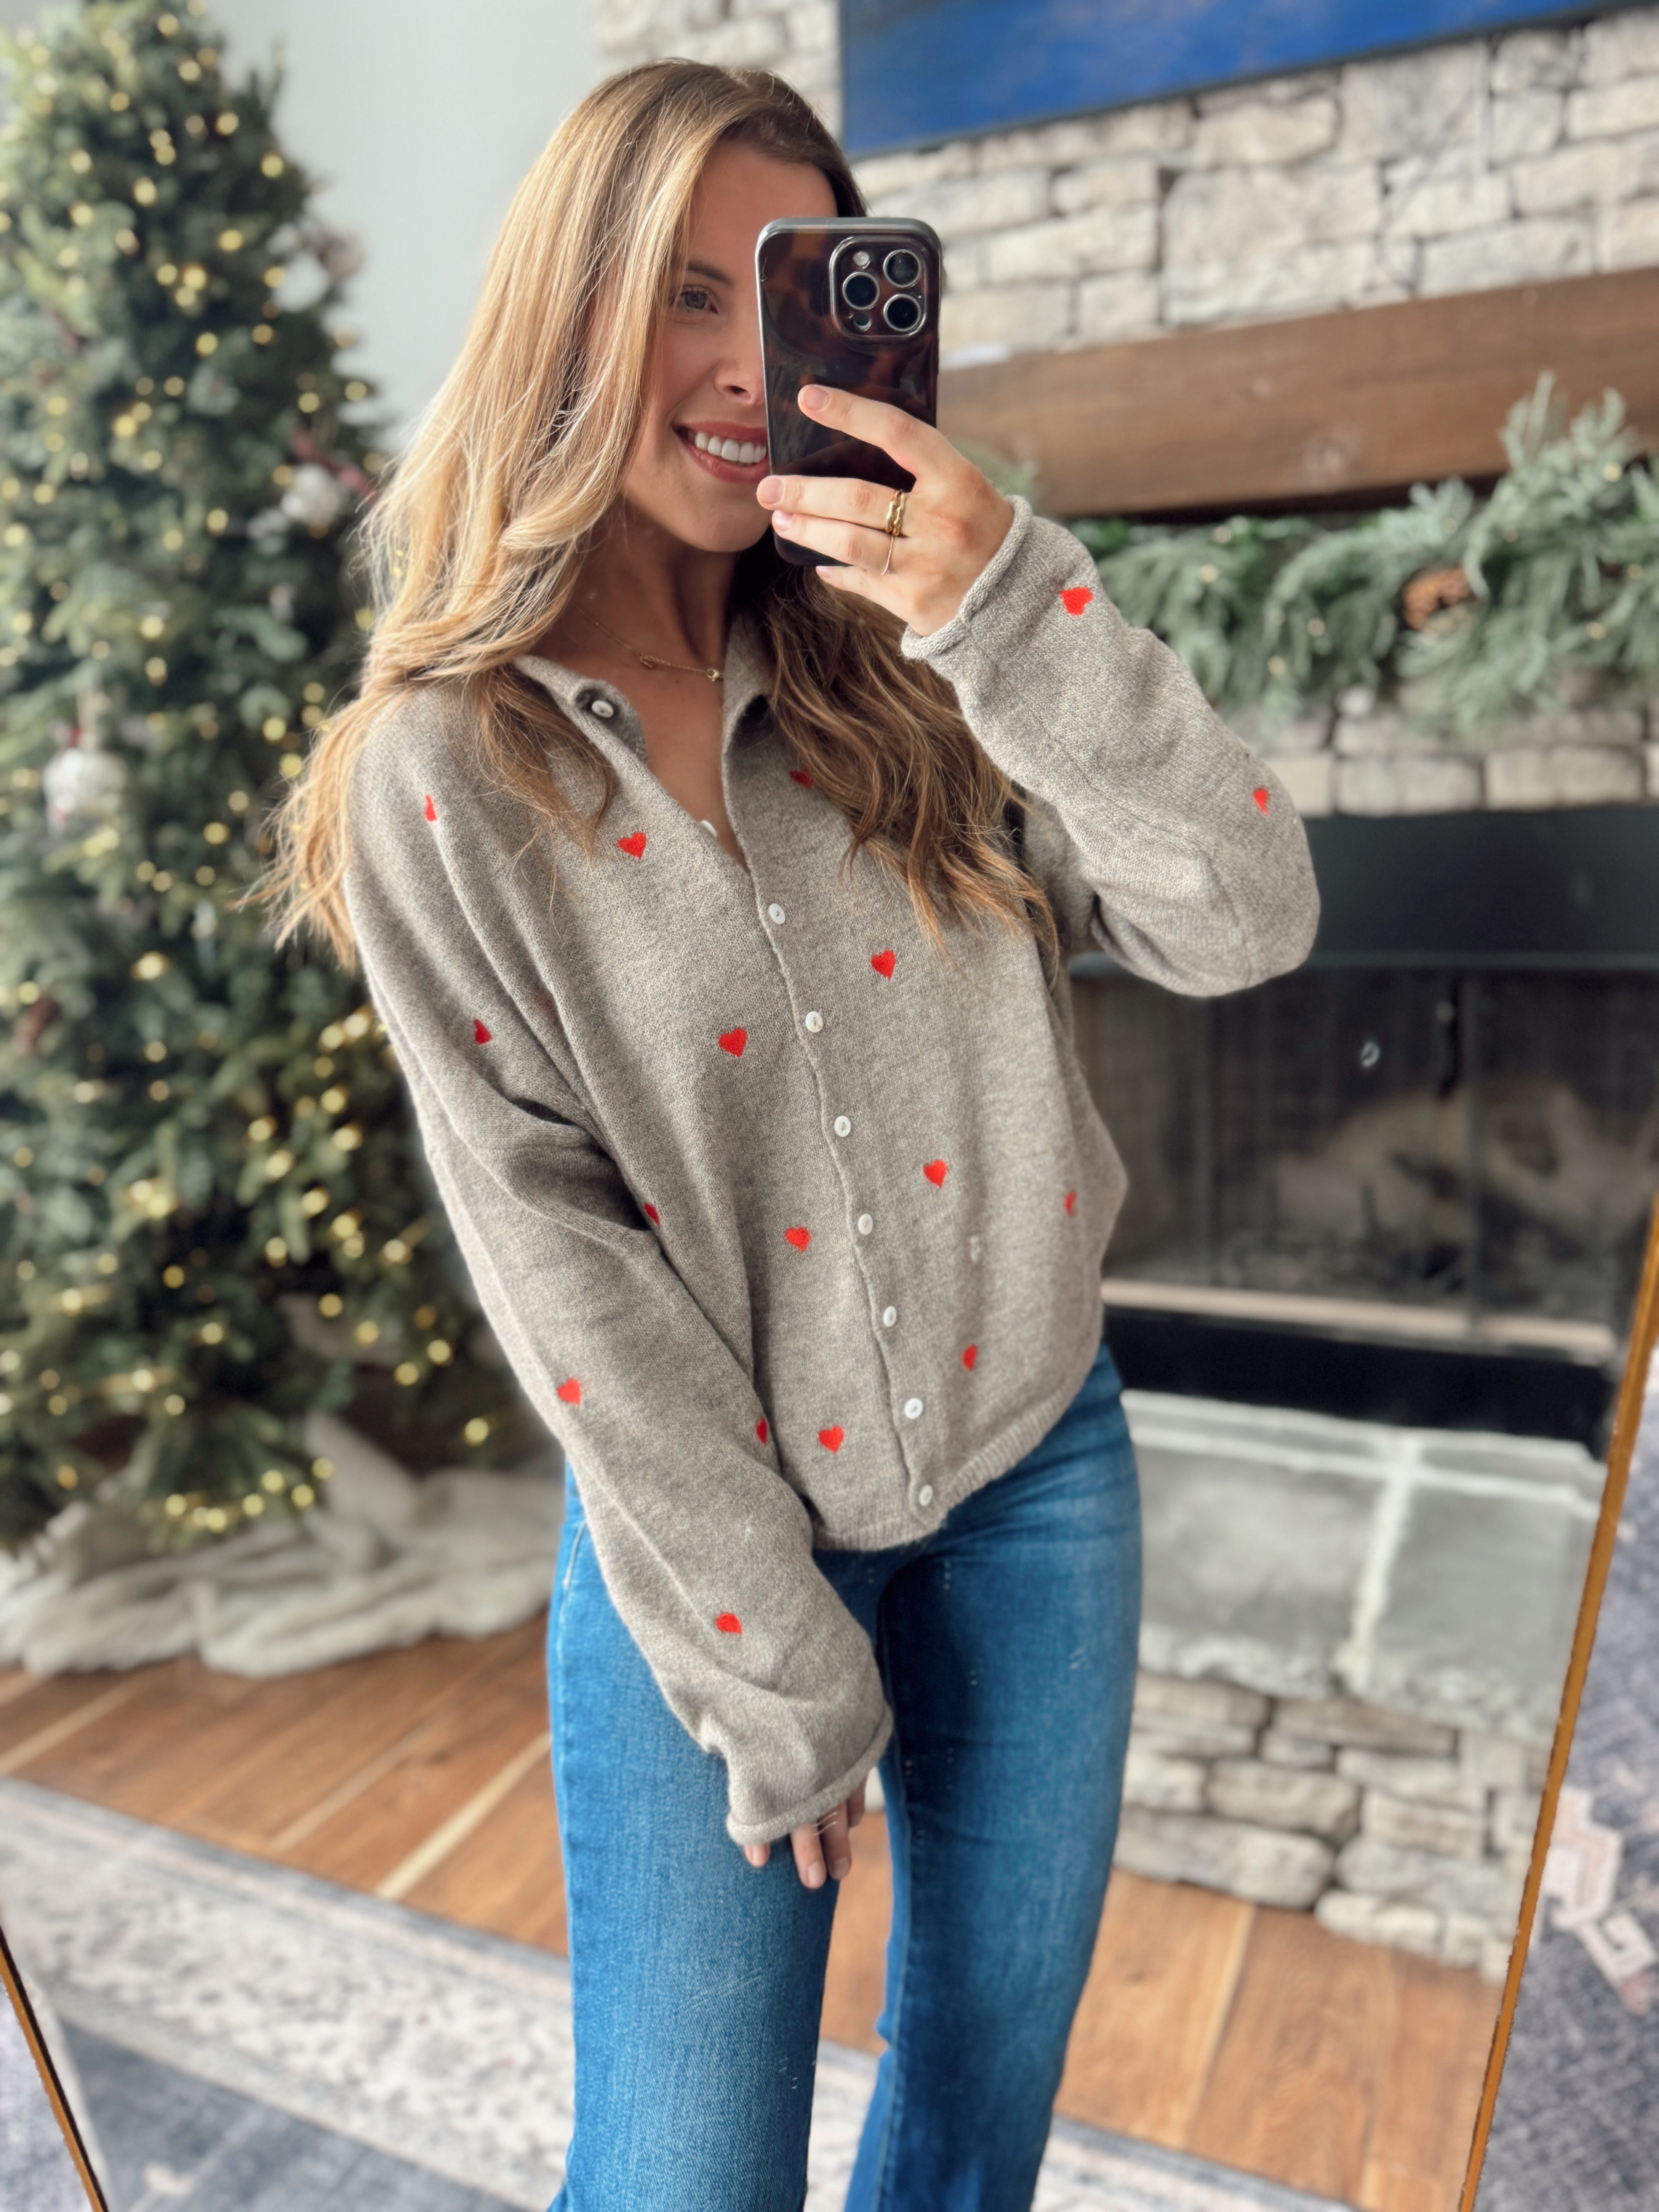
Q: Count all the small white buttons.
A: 9